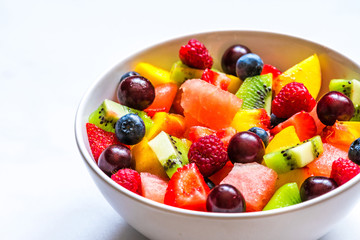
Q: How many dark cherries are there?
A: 7